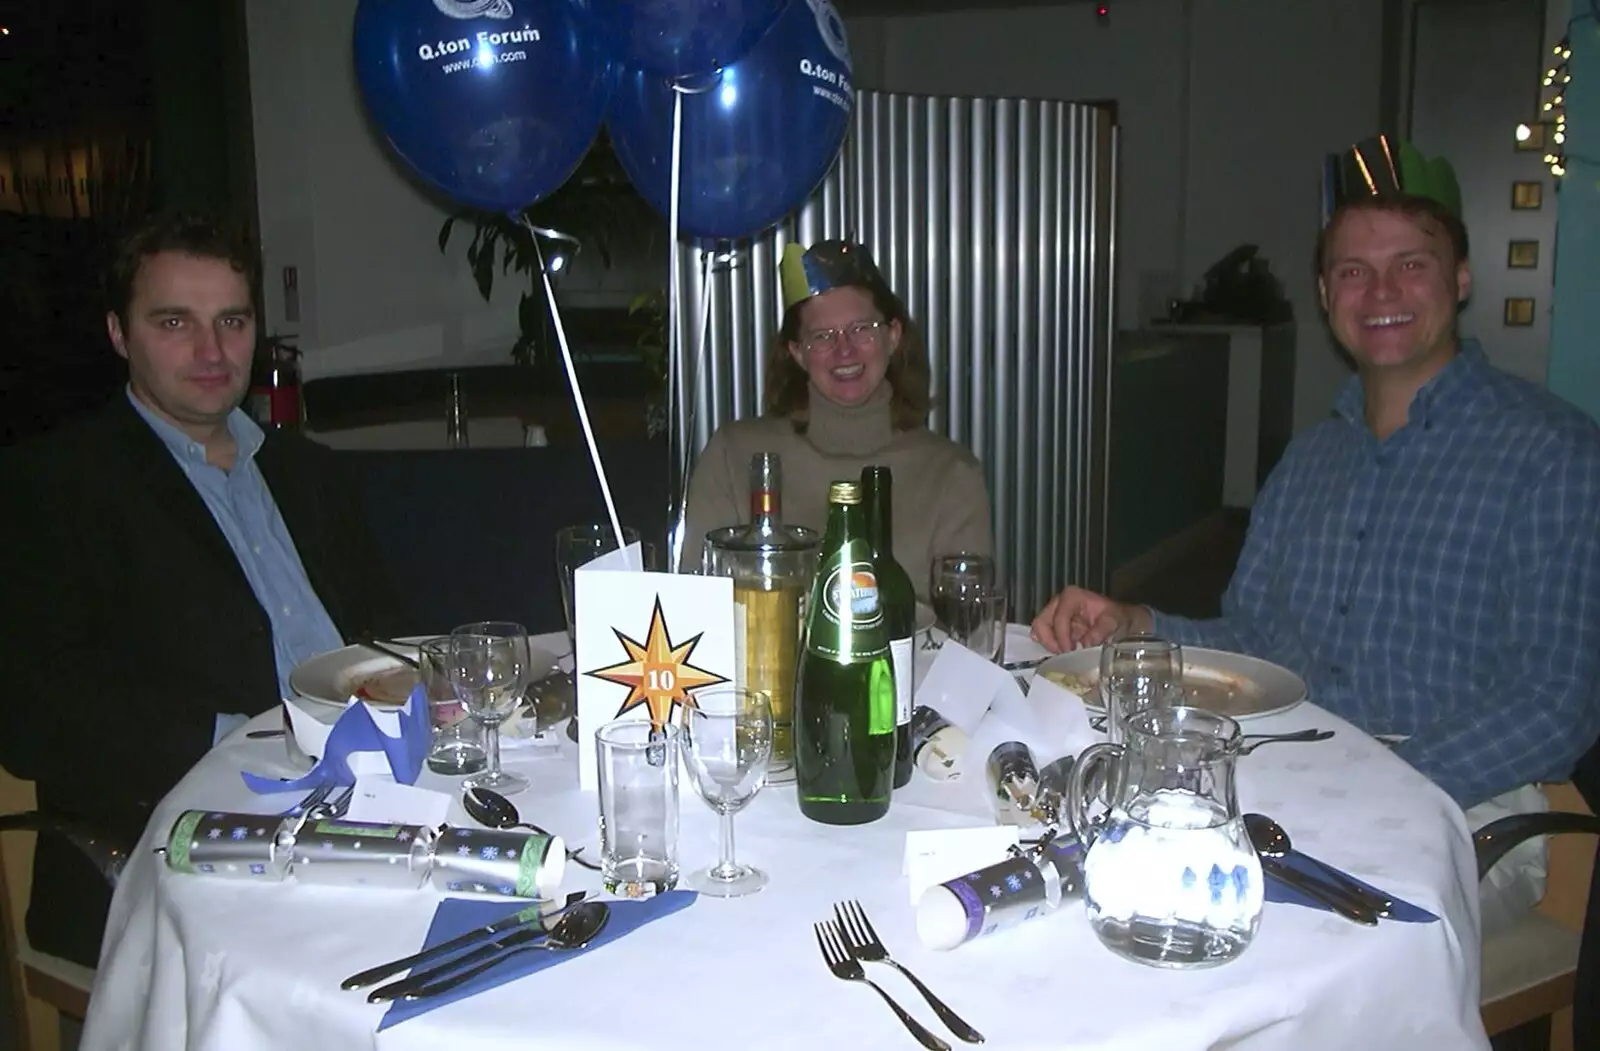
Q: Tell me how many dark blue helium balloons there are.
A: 3